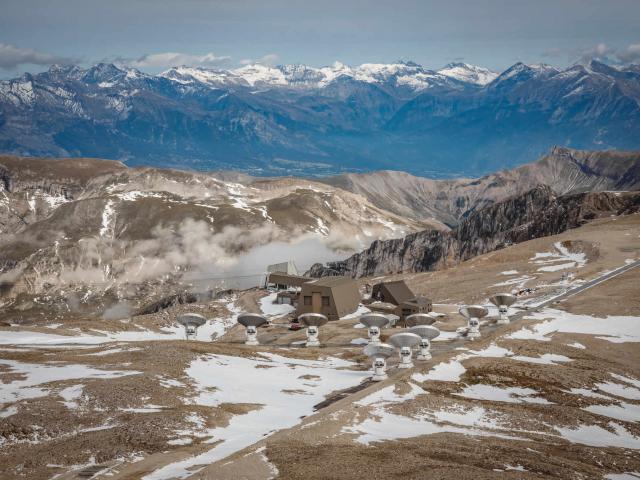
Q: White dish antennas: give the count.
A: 10